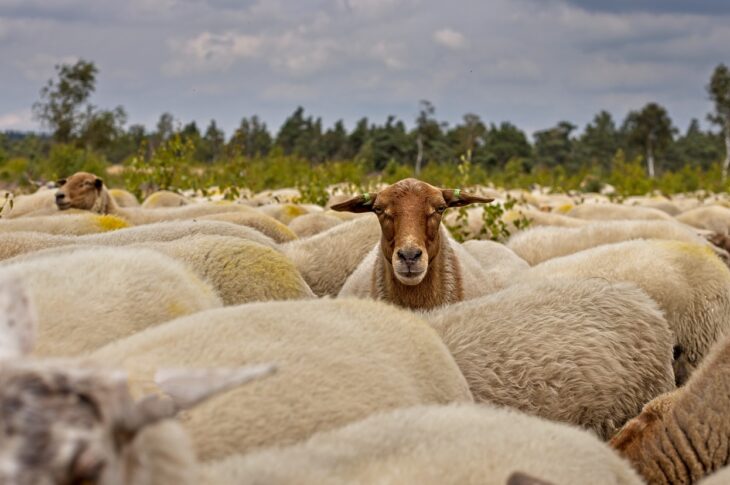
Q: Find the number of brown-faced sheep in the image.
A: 2